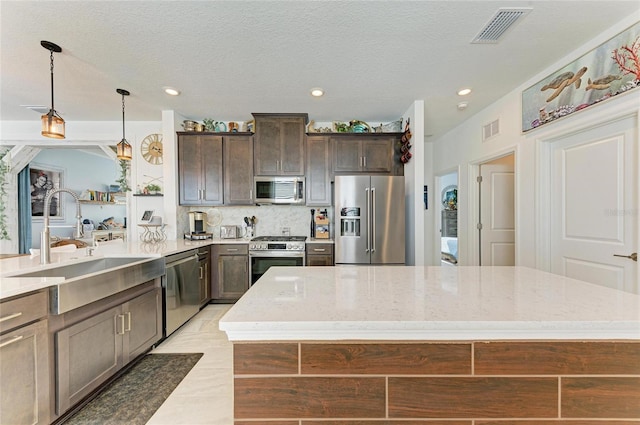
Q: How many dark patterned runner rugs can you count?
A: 1